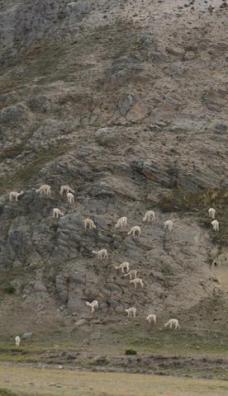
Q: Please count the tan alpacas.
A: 1